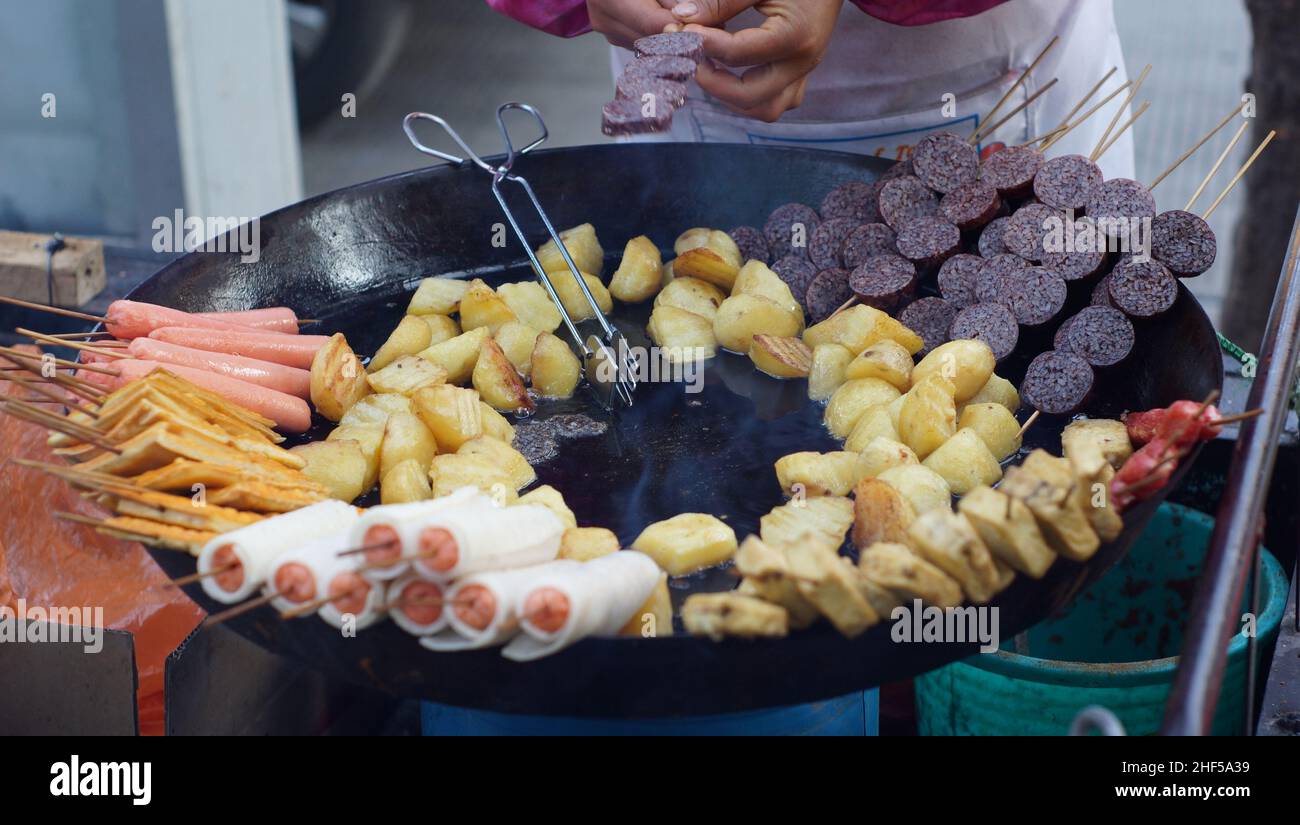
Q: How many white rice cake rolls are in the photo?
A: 8